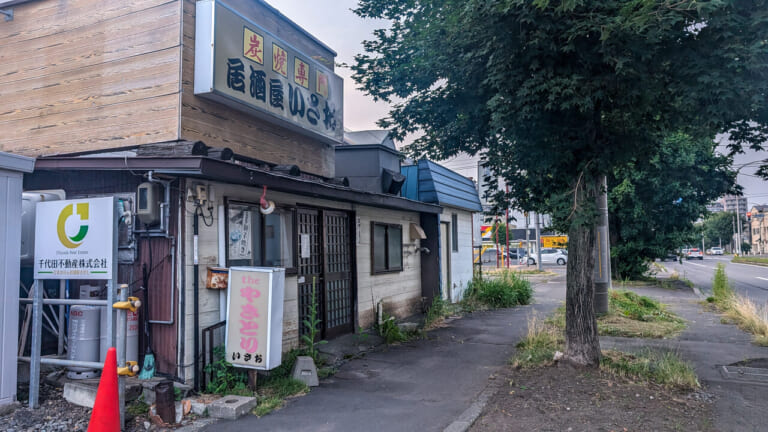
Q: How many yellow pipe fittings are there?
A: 2